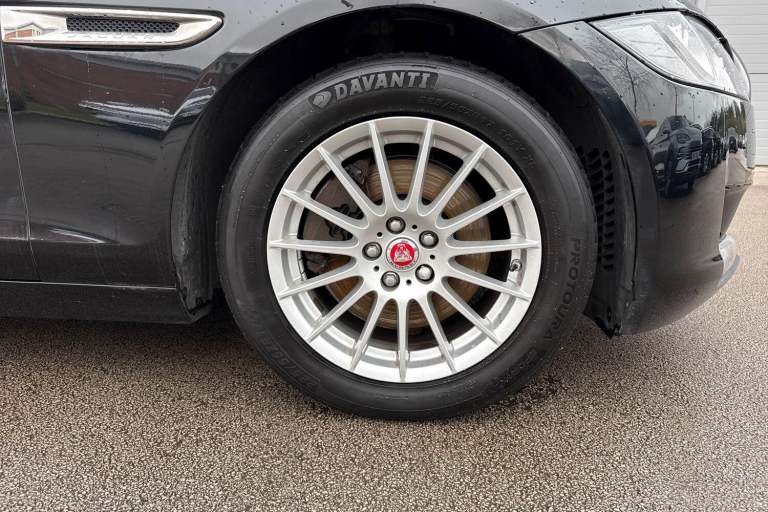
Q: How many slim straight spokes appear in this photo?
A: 15